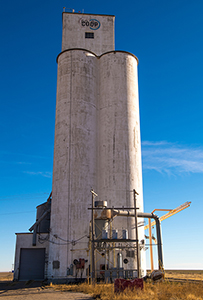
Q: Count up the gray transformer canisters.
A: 3